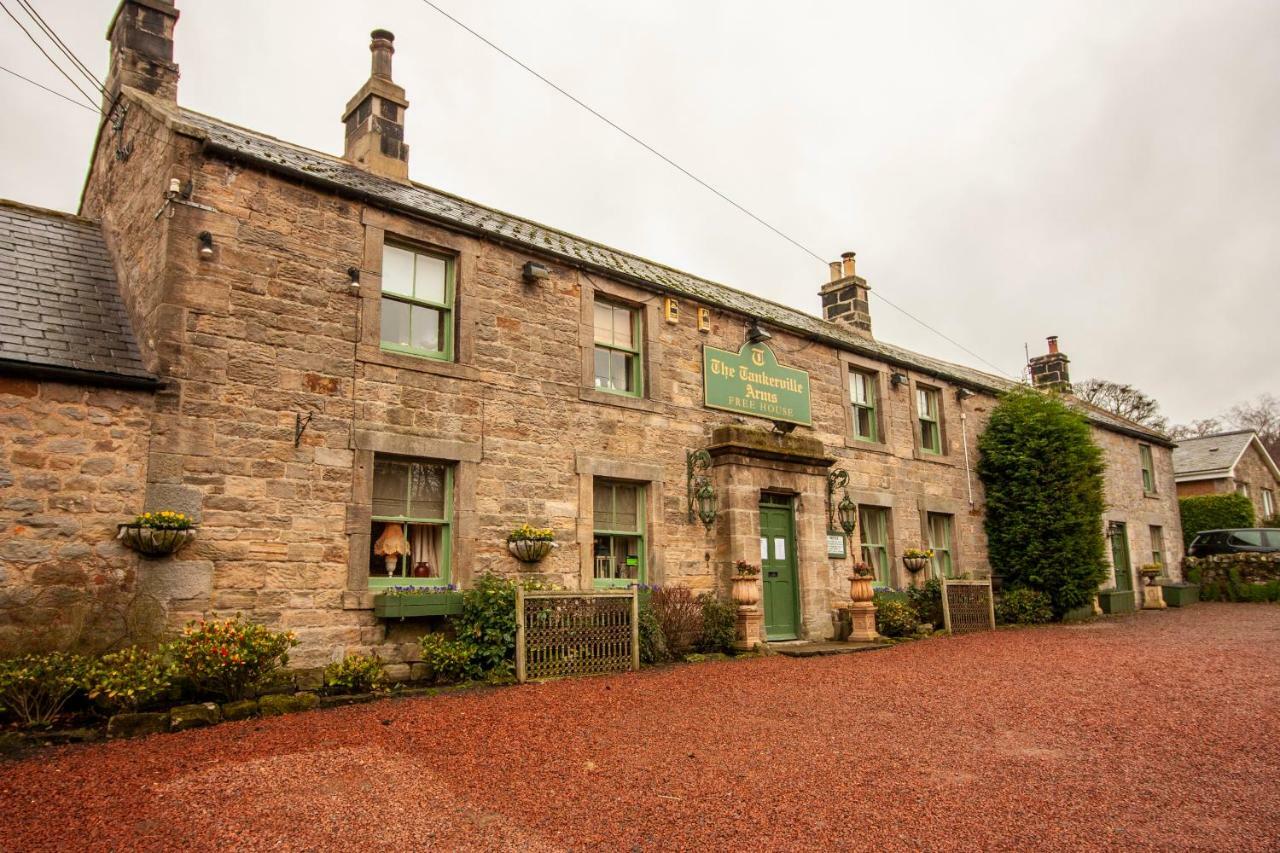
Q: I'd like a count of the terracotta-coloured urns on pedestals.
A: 2